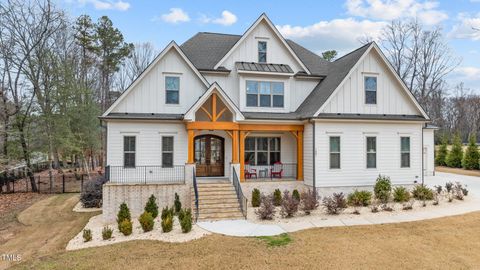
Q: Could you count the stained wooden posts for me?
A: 4